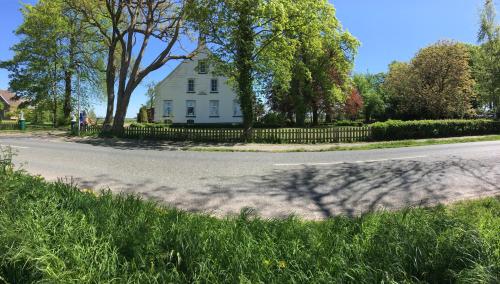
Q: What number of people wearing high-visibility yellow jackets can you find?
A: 0